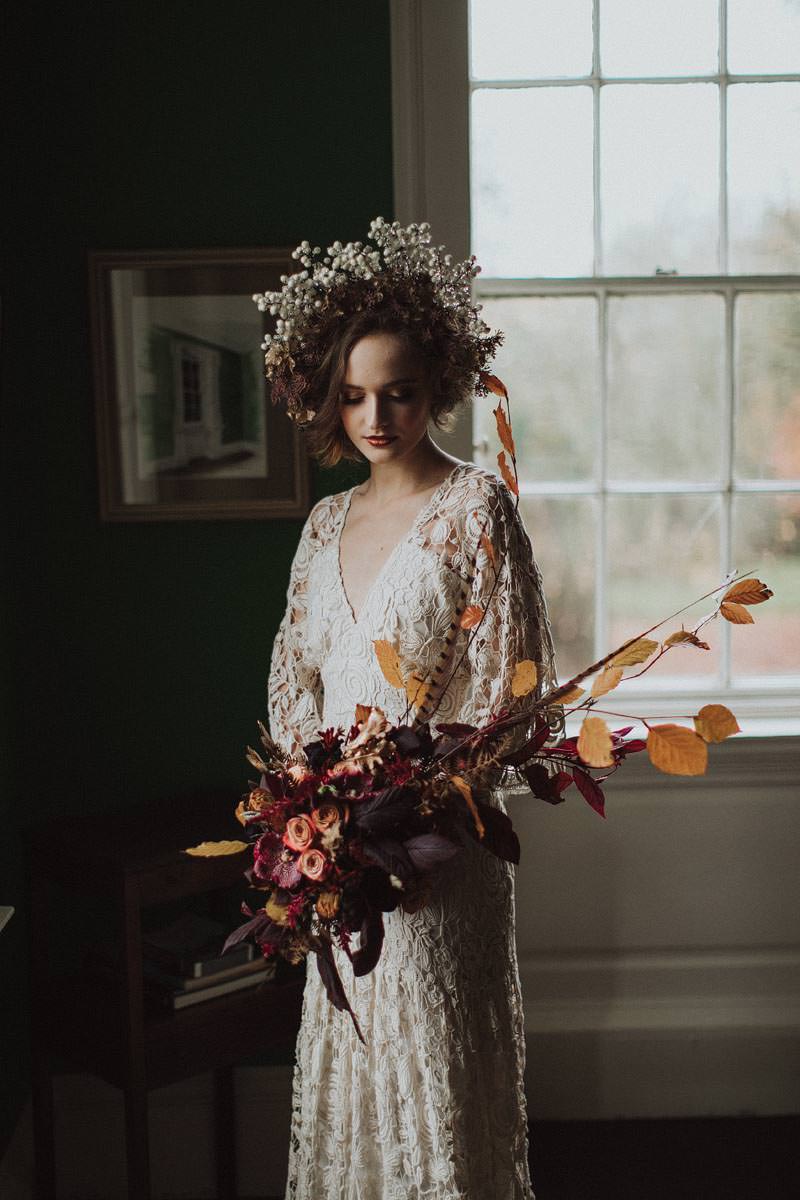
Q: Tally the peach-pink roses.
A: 3